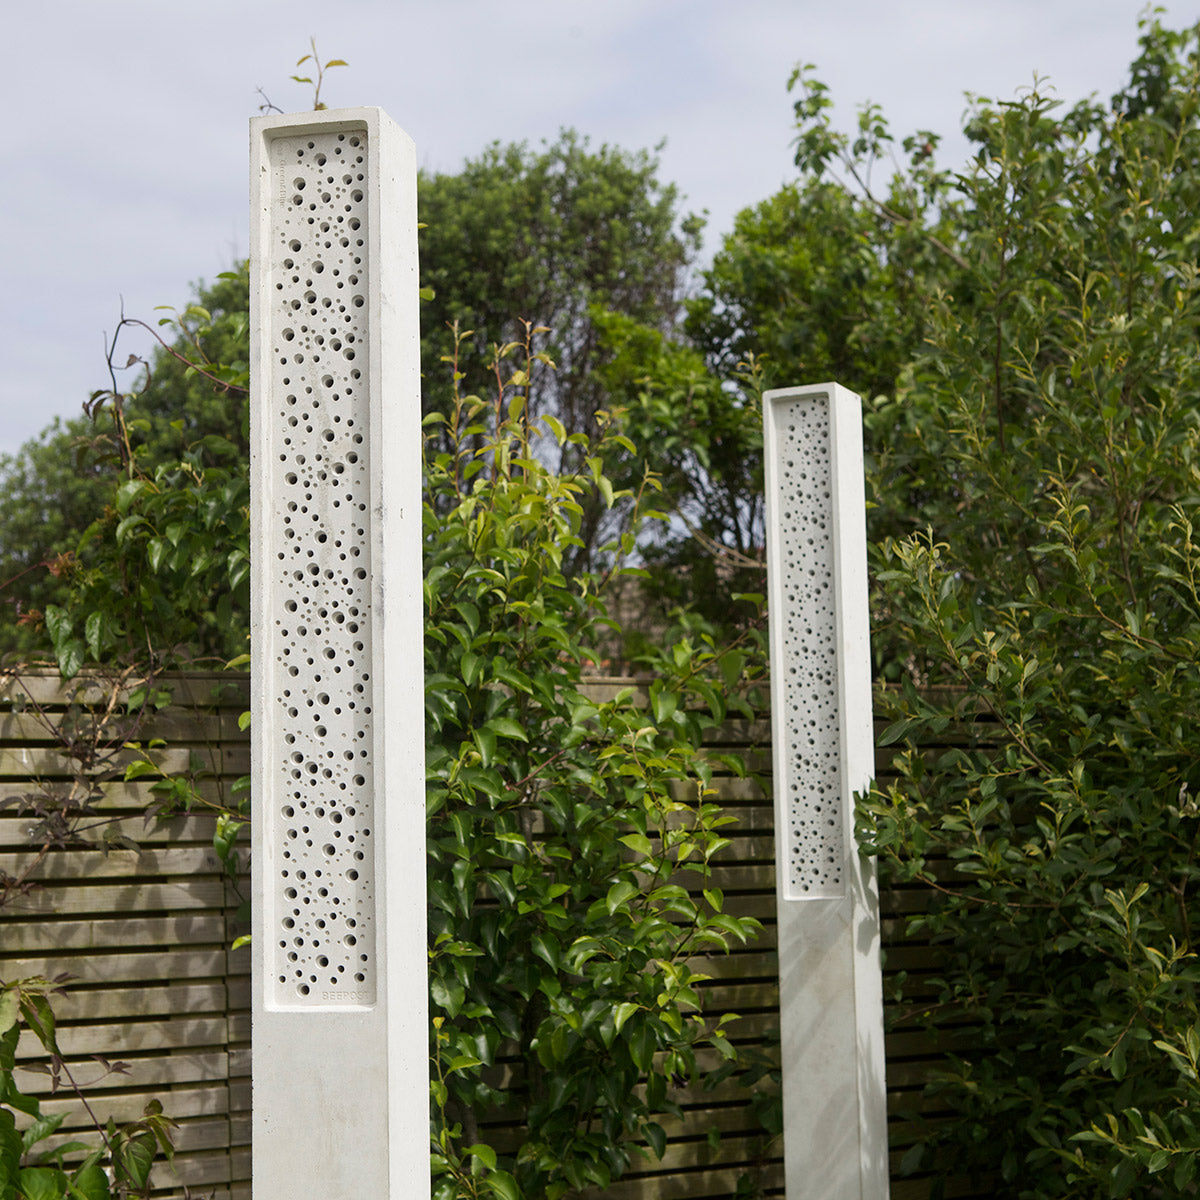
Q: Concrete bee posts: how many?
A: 2